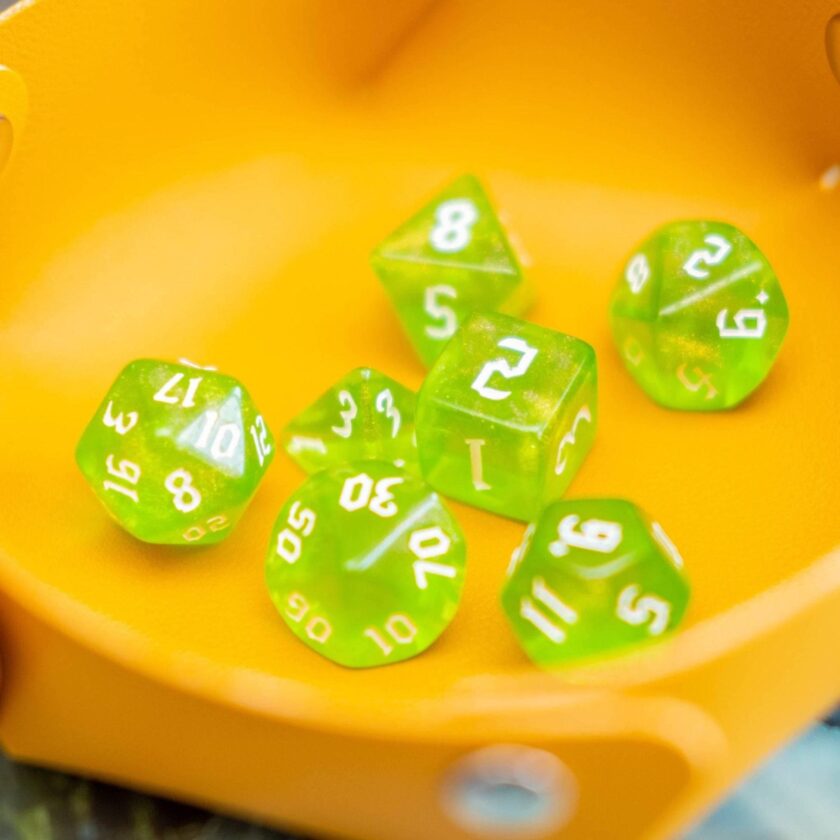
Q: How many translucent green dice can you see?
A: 7